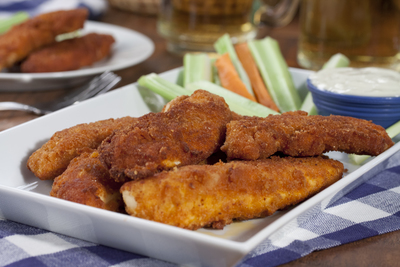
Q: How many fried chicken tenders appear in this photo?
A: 7